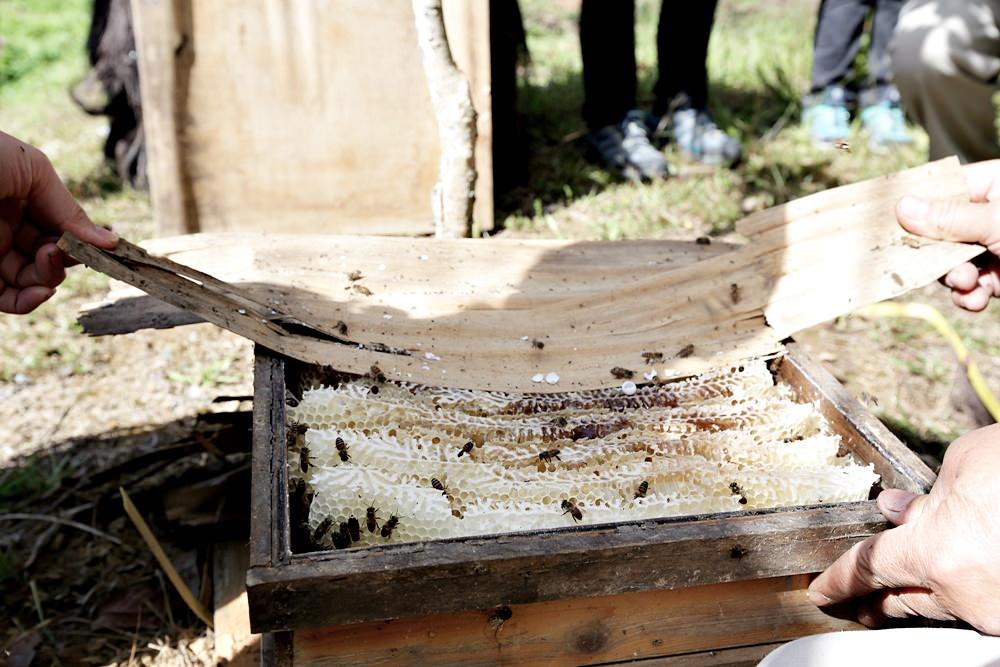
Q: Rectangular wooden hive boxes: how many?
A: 1